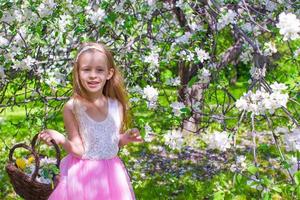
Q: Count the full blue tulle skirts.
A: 0